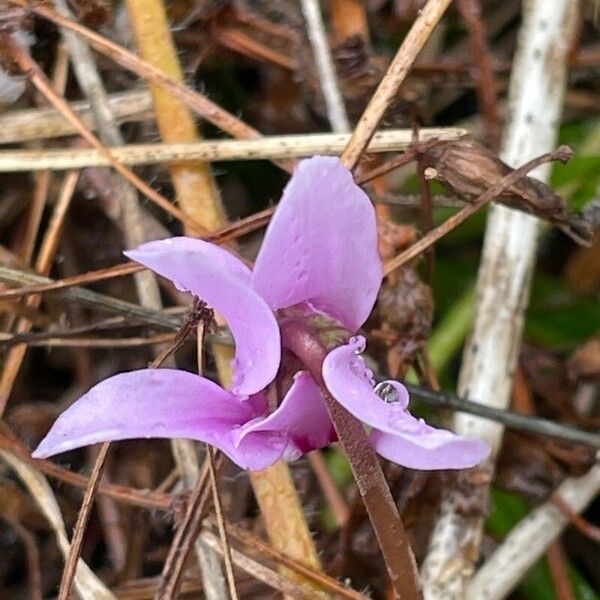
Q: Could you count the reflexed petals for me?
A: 5